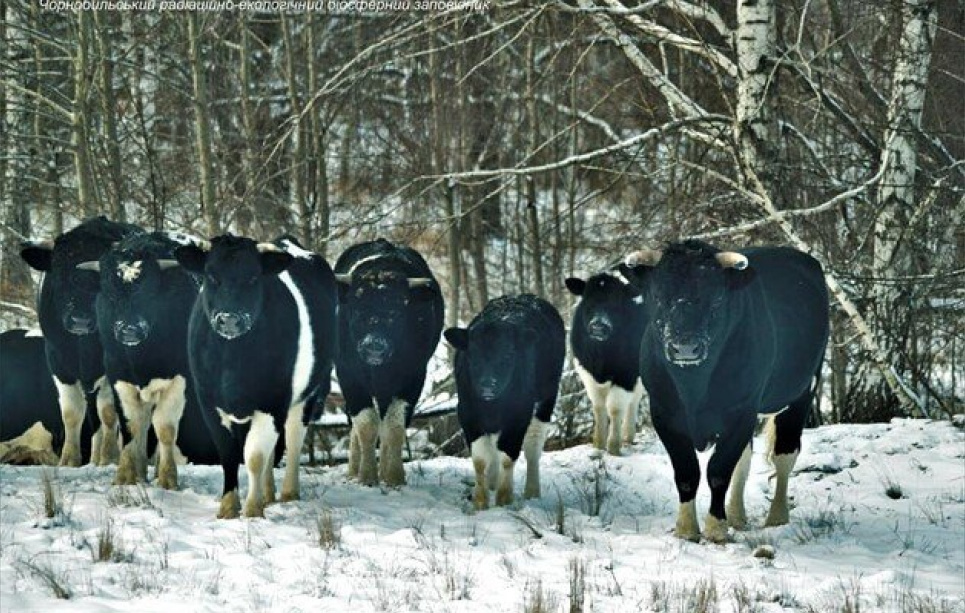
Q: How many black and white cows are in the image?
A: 8